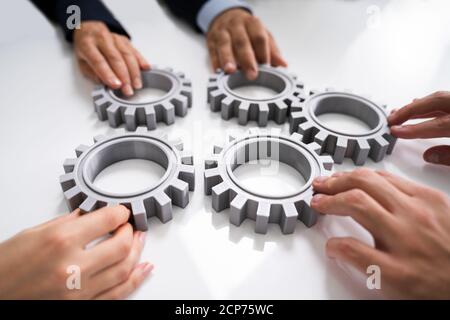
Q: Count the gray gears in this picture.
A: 5